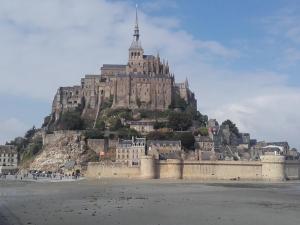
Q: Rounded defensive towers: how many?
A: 3